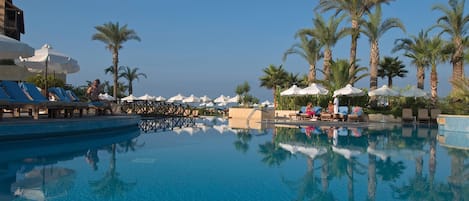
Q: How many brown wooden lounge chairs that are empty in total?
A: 3